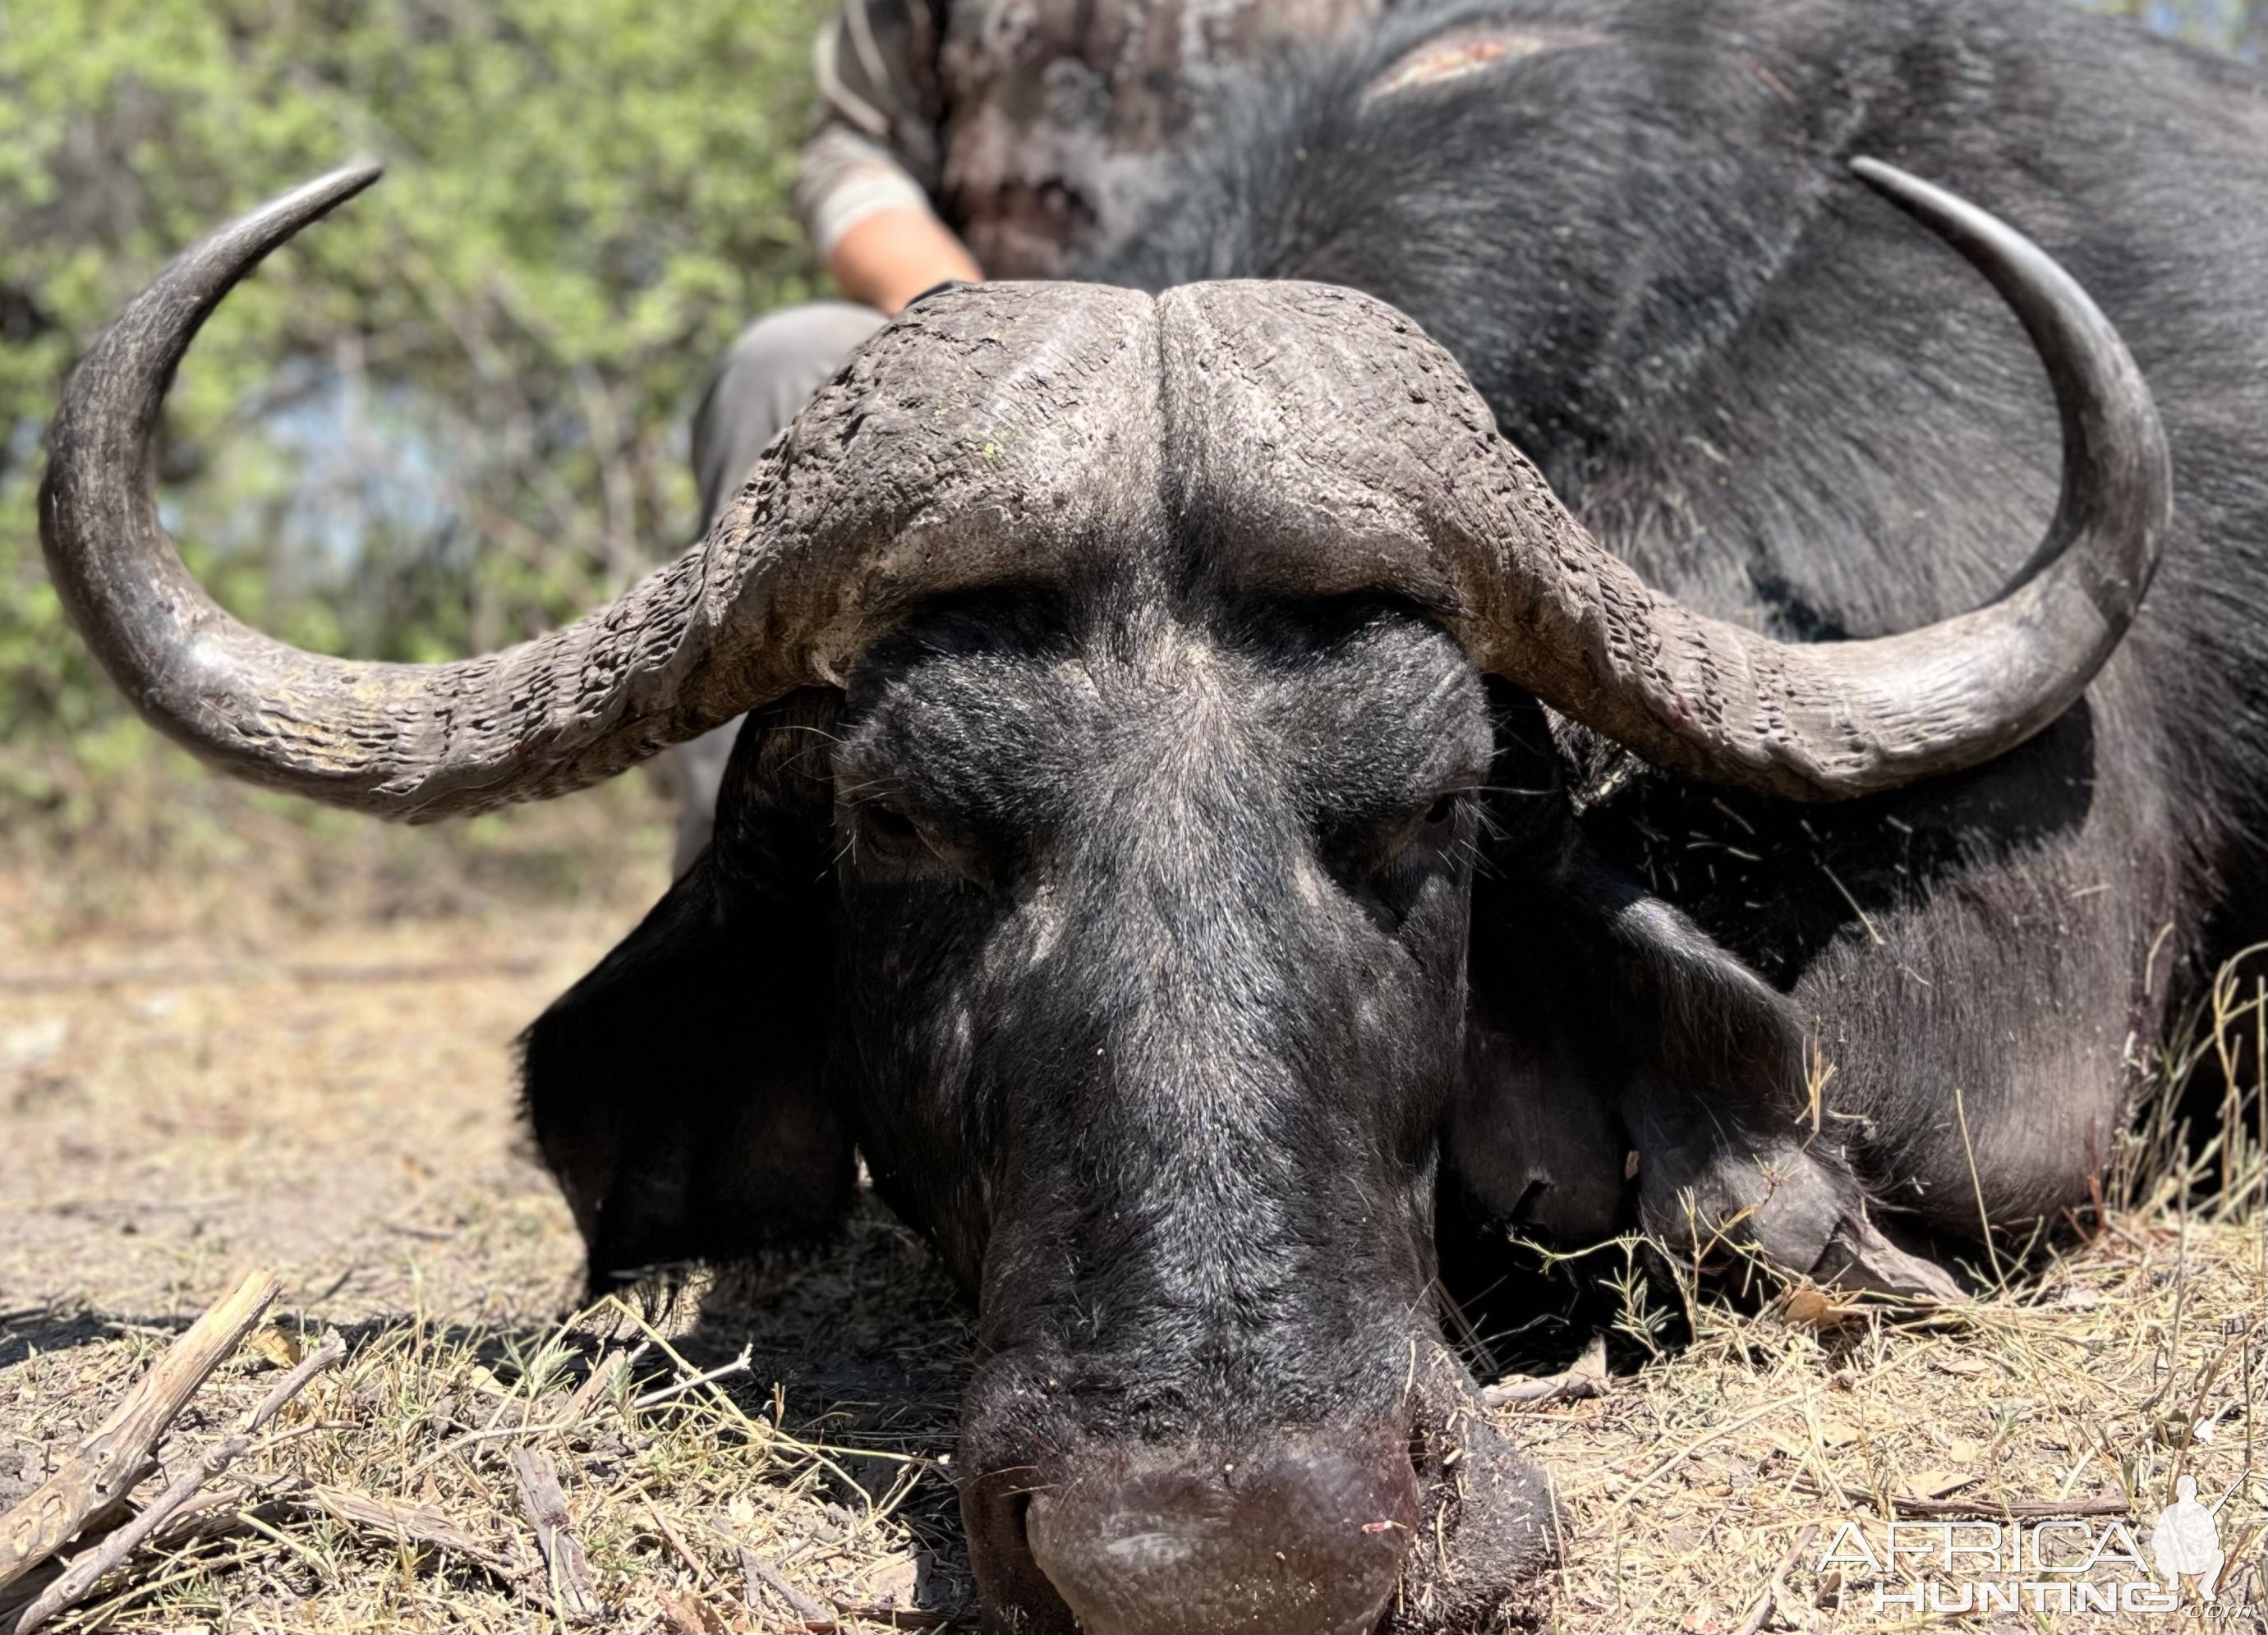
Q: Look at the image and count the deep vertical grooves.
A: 1